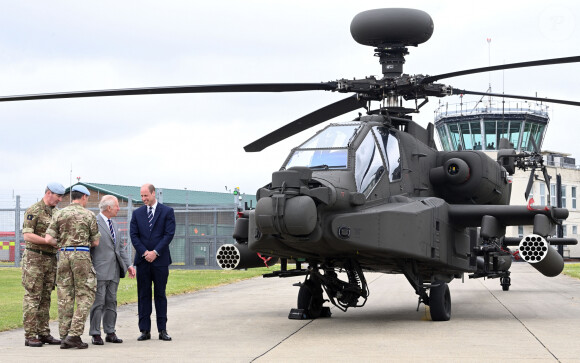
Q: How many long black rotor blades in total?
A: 4